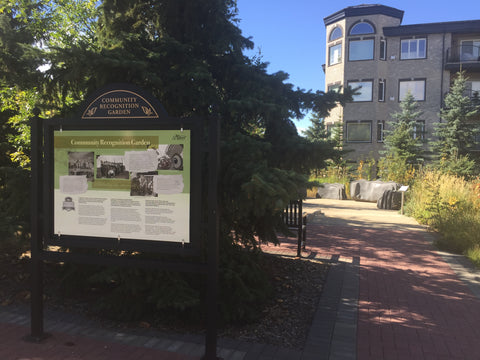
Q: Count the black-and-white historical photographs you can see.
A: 4